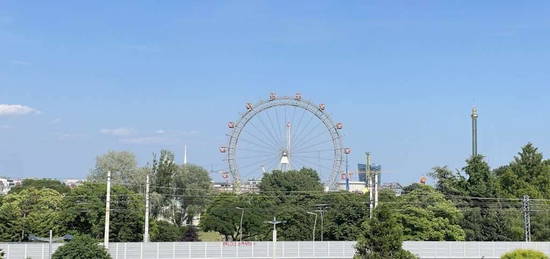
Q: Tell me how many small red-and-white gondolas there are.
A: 10